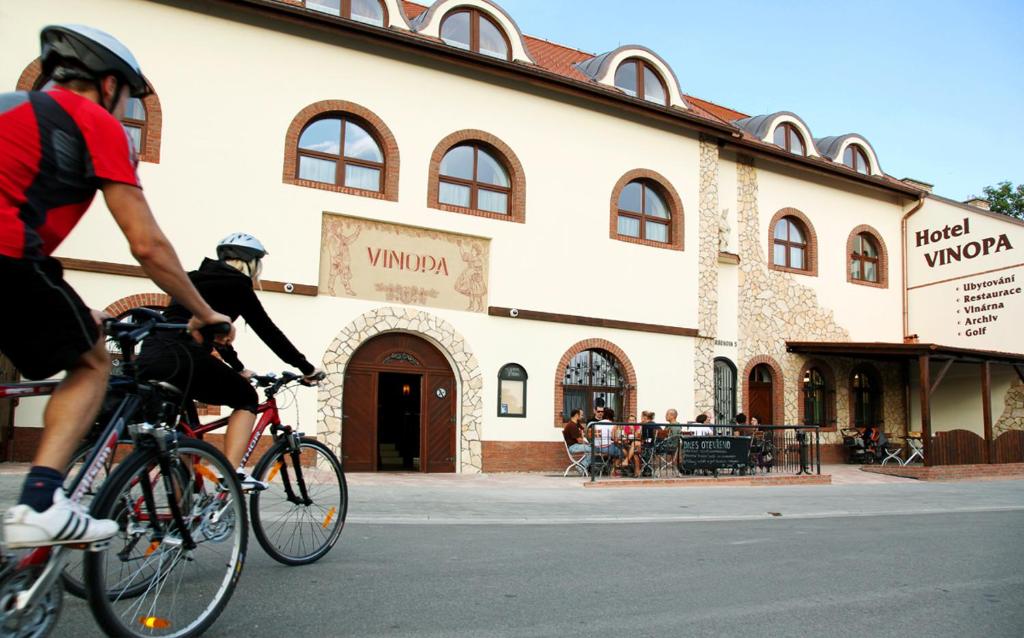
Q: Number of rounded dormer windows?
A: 5